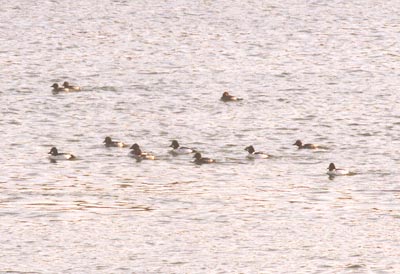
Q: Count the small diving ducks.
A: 11